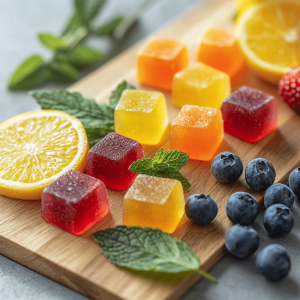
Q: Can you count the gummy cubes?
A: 9